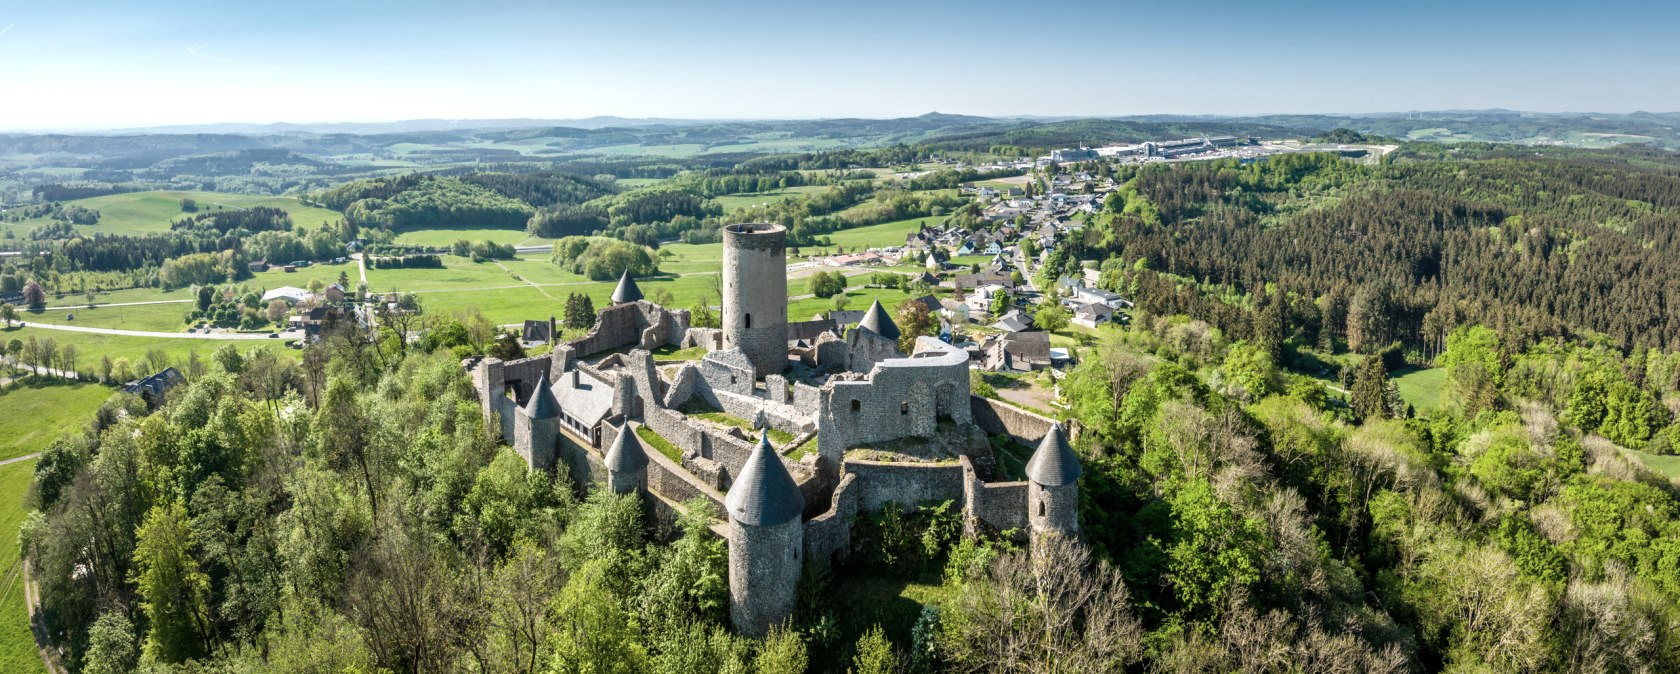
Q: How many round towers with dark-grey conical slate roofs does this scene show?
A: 6